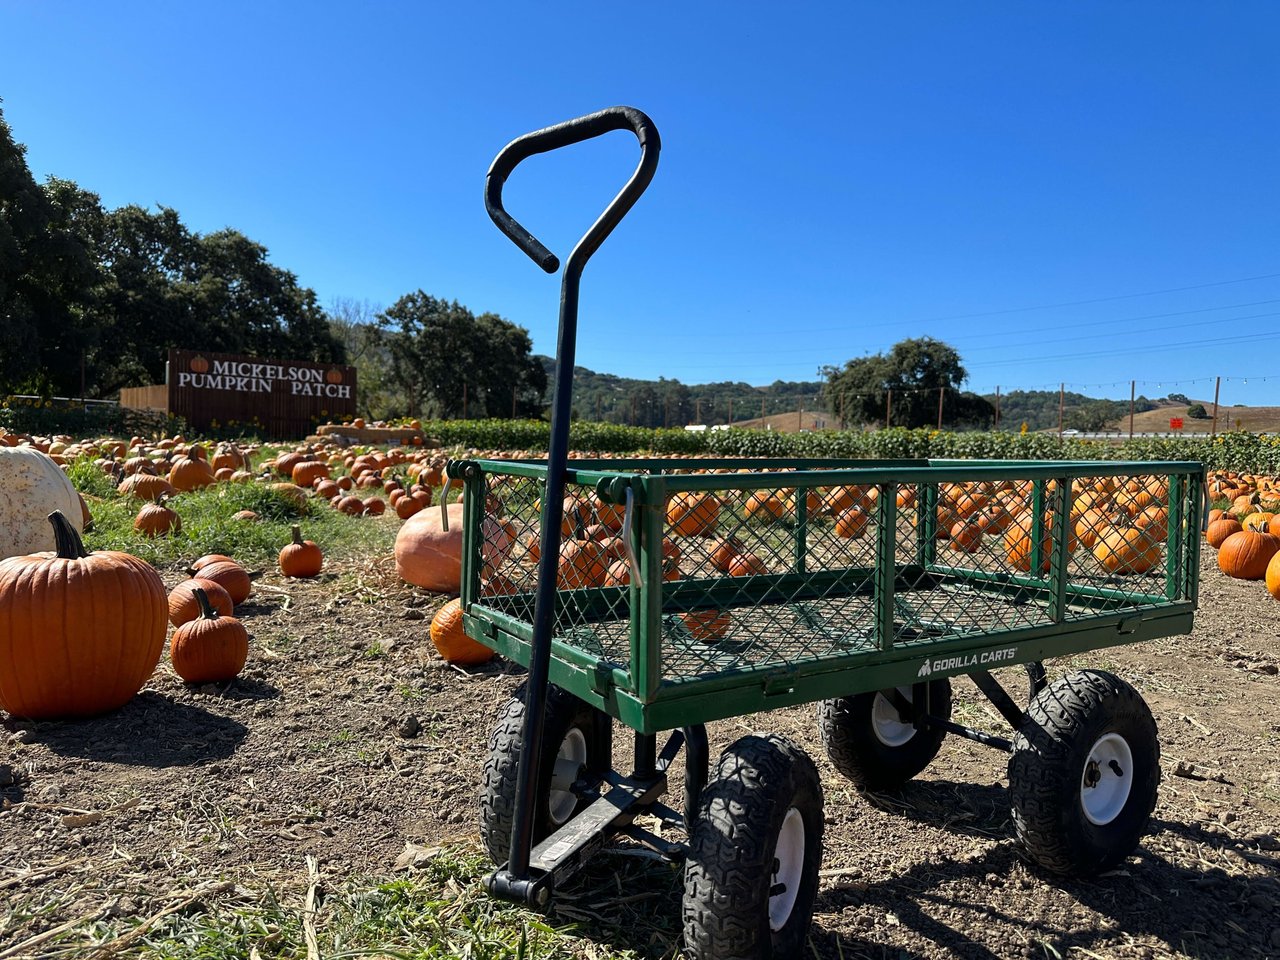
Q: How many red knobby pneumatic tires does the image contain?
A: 0